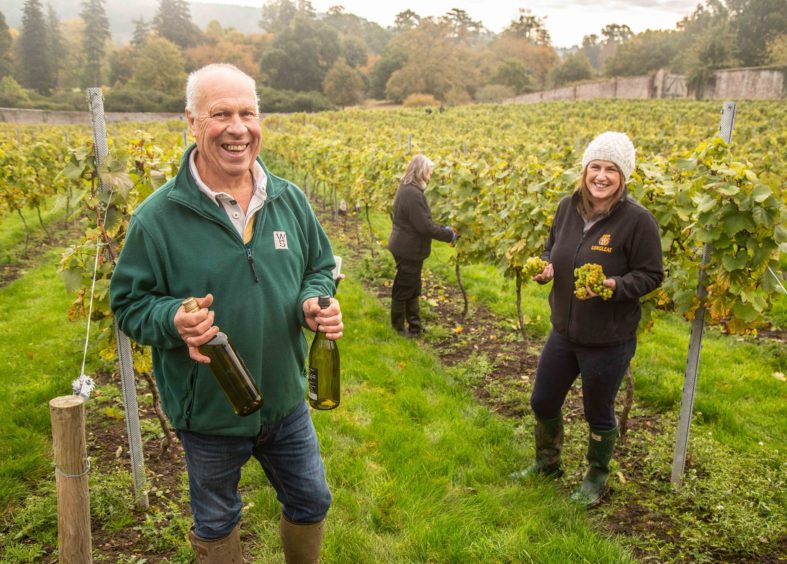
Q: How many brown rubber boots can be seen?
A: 2